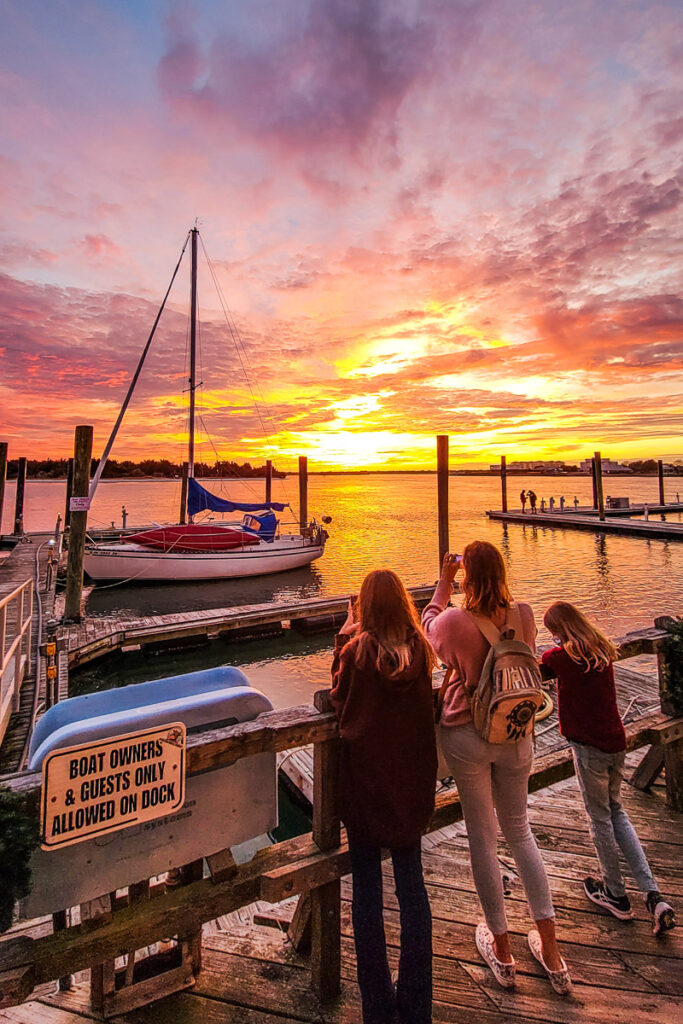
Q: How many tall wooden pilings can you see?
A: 12